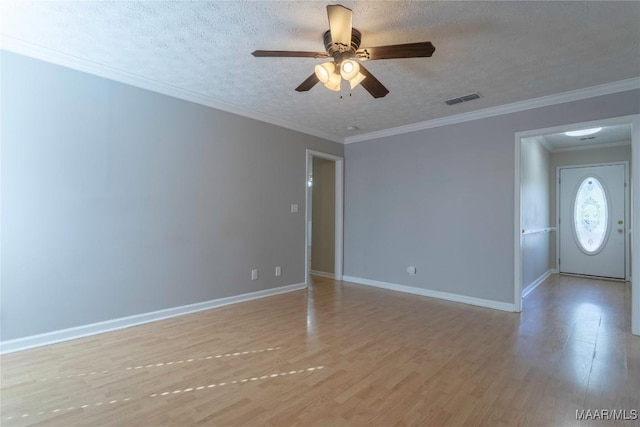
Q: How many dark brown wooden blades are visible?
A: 4